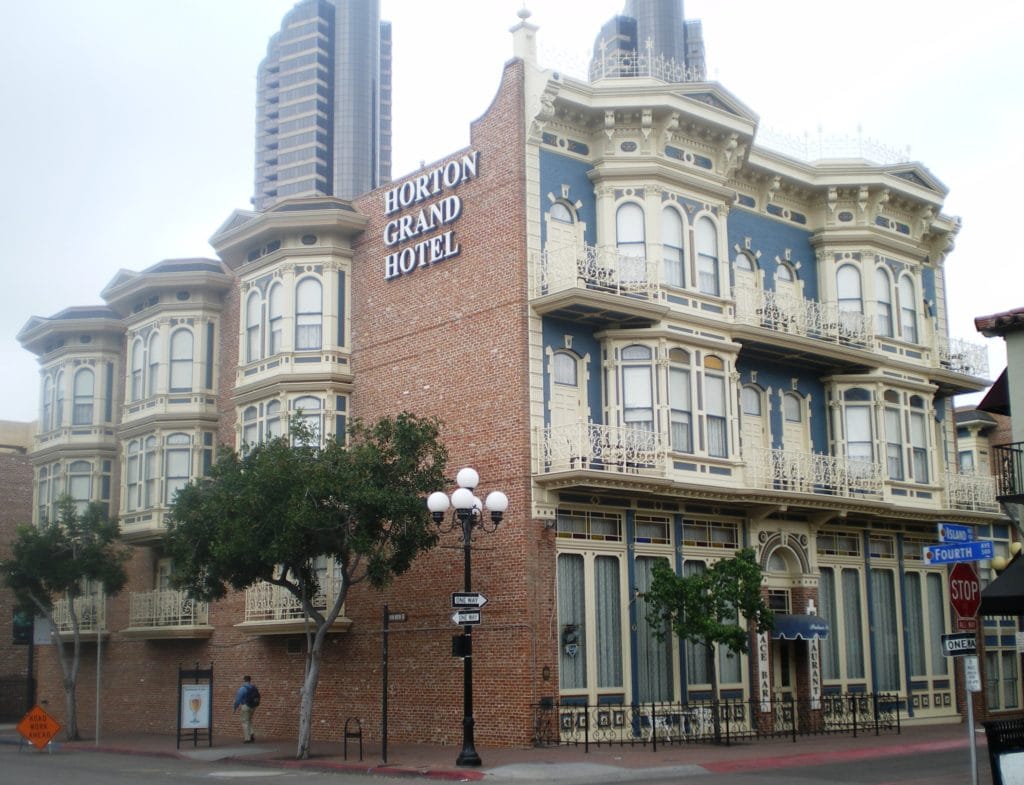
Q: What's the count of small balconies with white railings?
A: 9